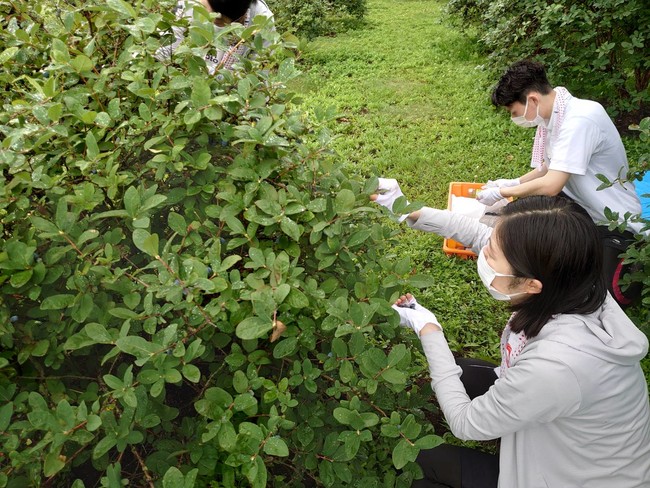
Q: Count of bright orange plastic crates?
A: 1